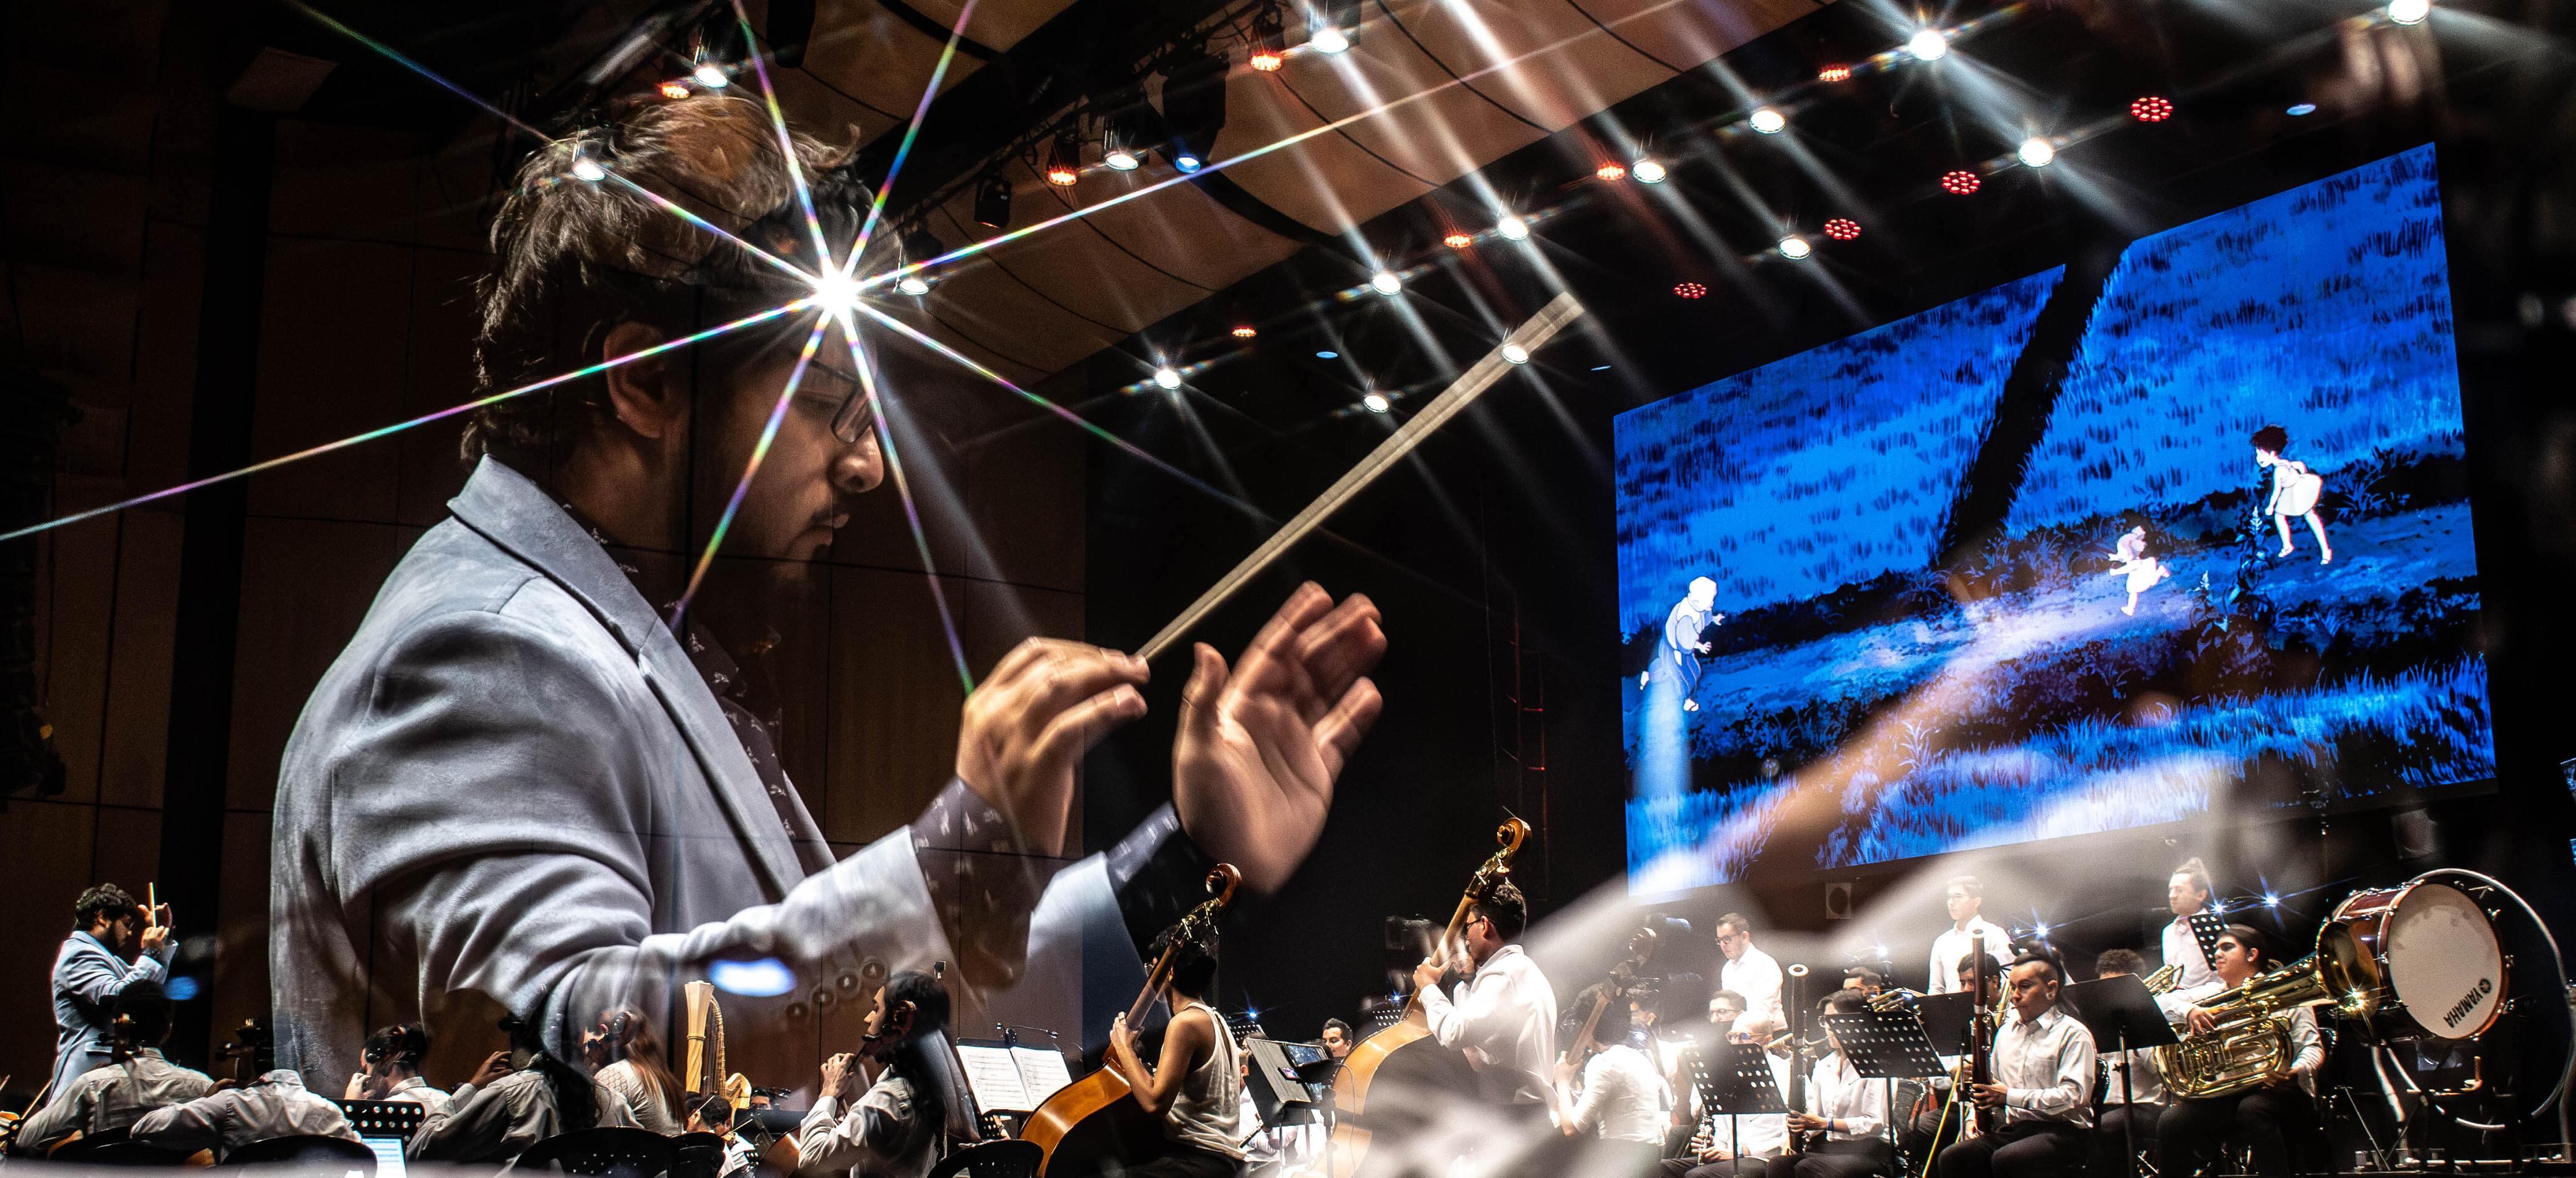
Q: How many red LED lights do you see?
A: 11